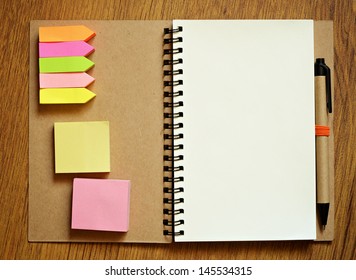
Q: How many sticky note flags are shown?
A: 5